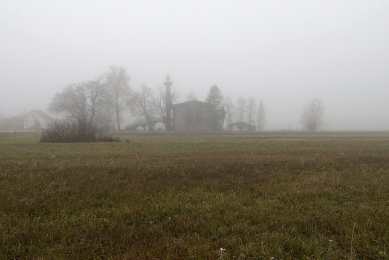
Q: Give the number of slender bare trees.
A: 4